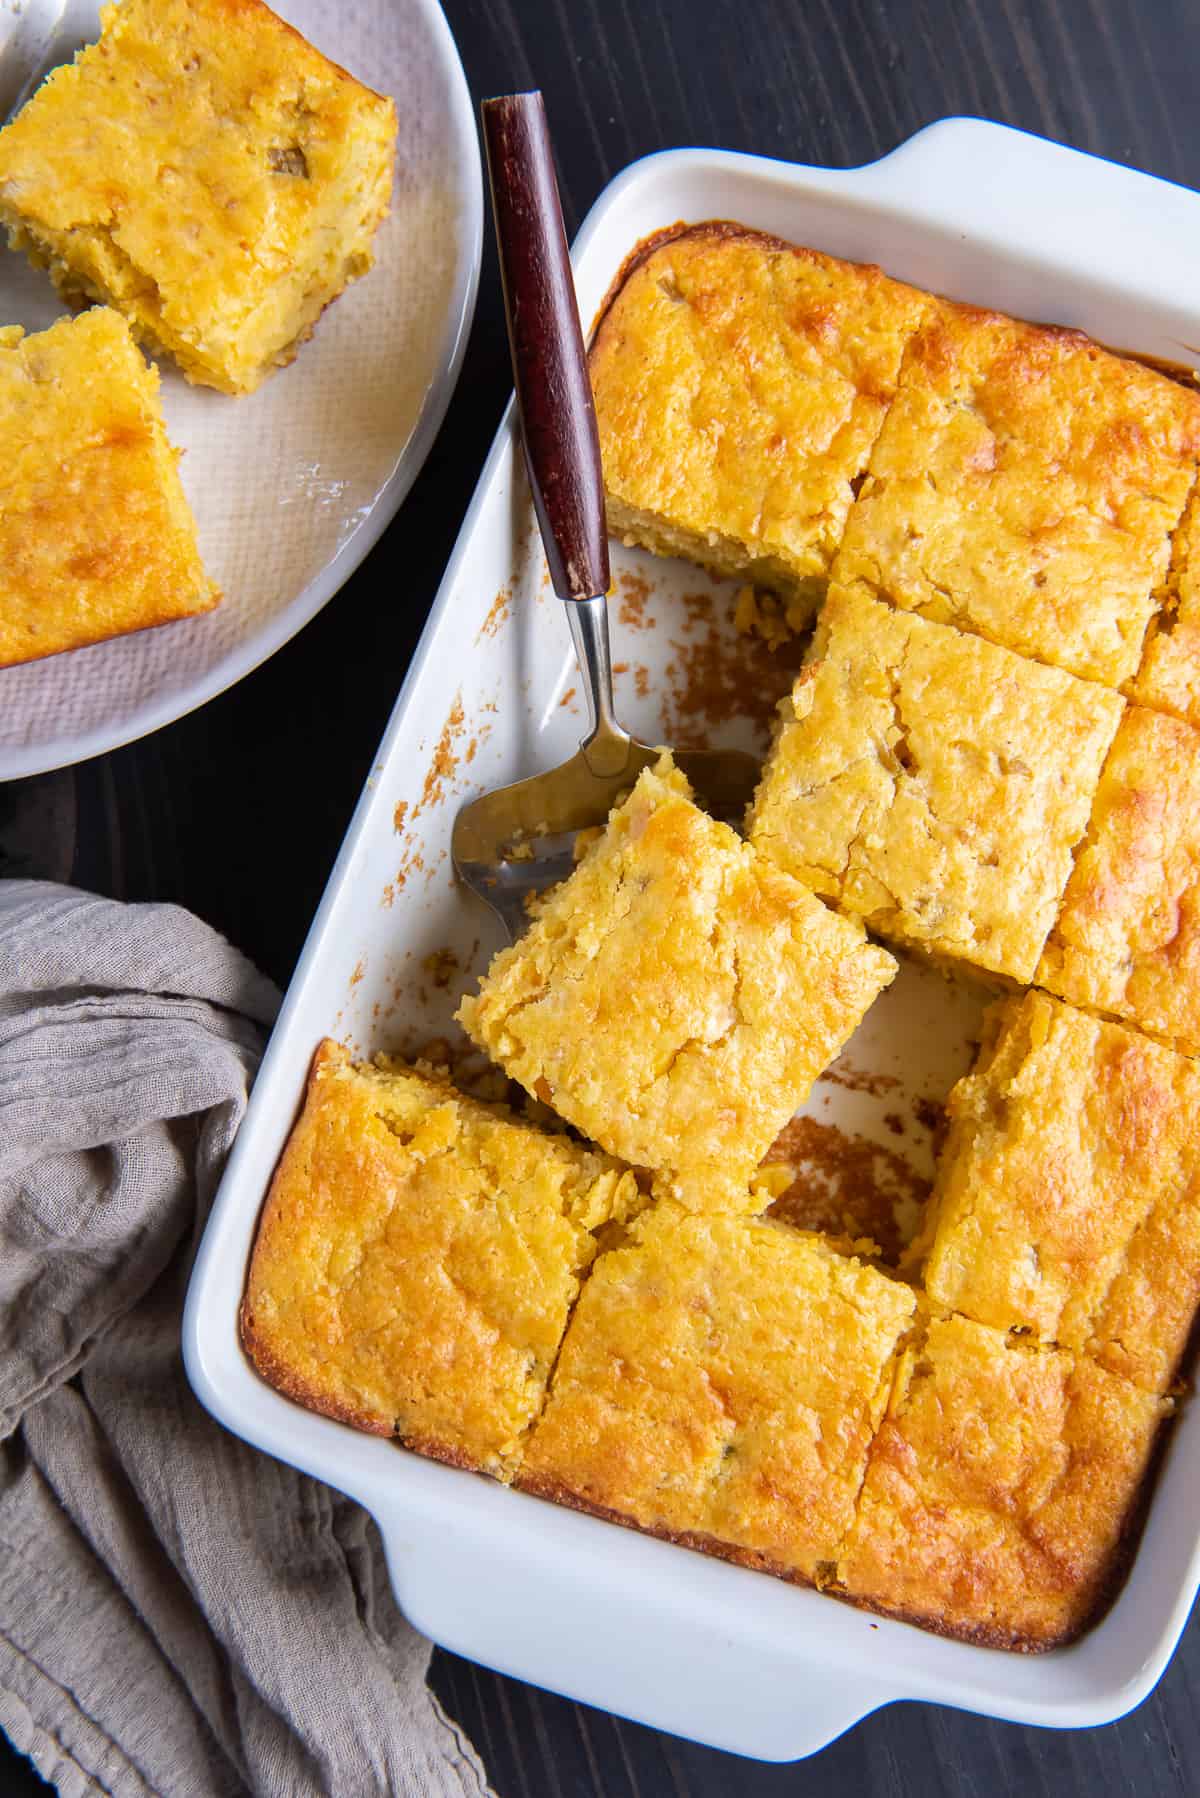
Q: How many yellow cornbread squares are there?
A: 12